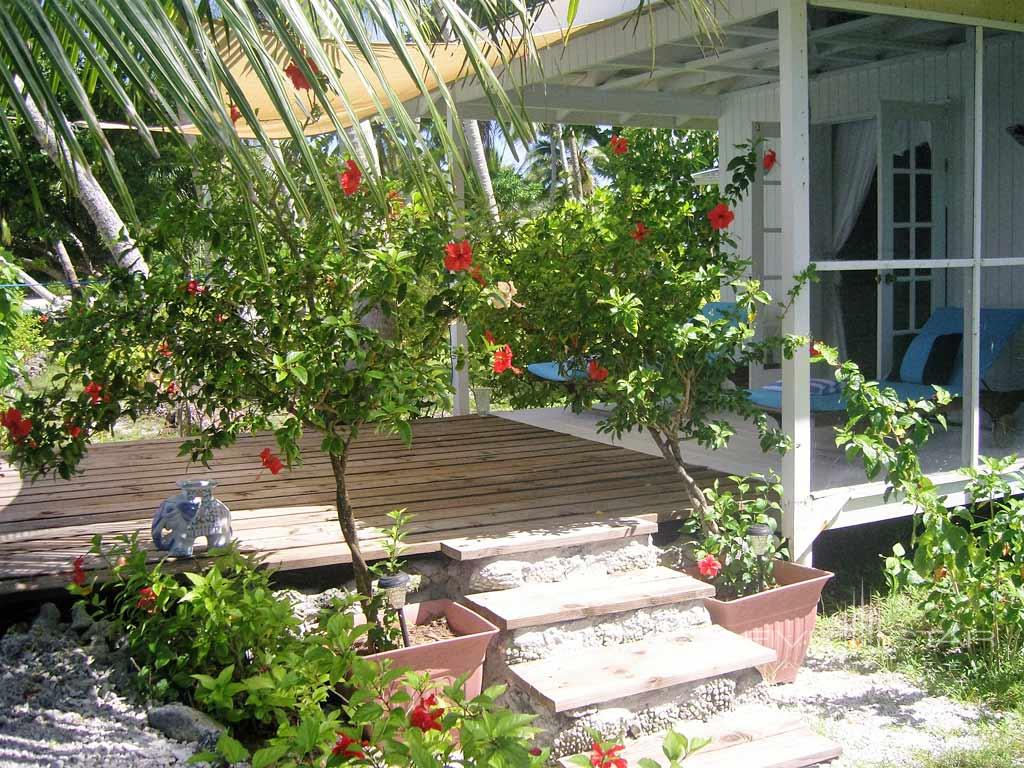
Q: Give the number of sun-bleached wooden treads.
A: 4